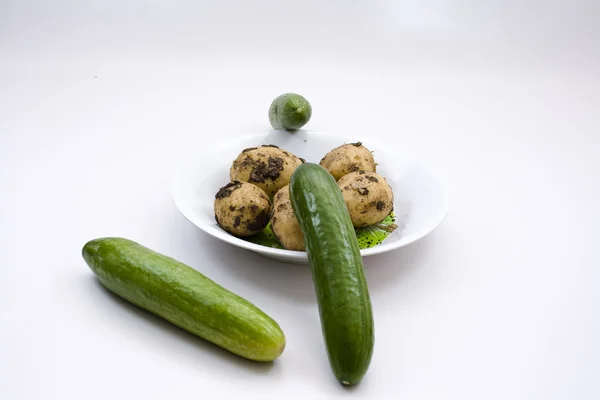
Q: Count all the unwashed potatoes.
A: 5